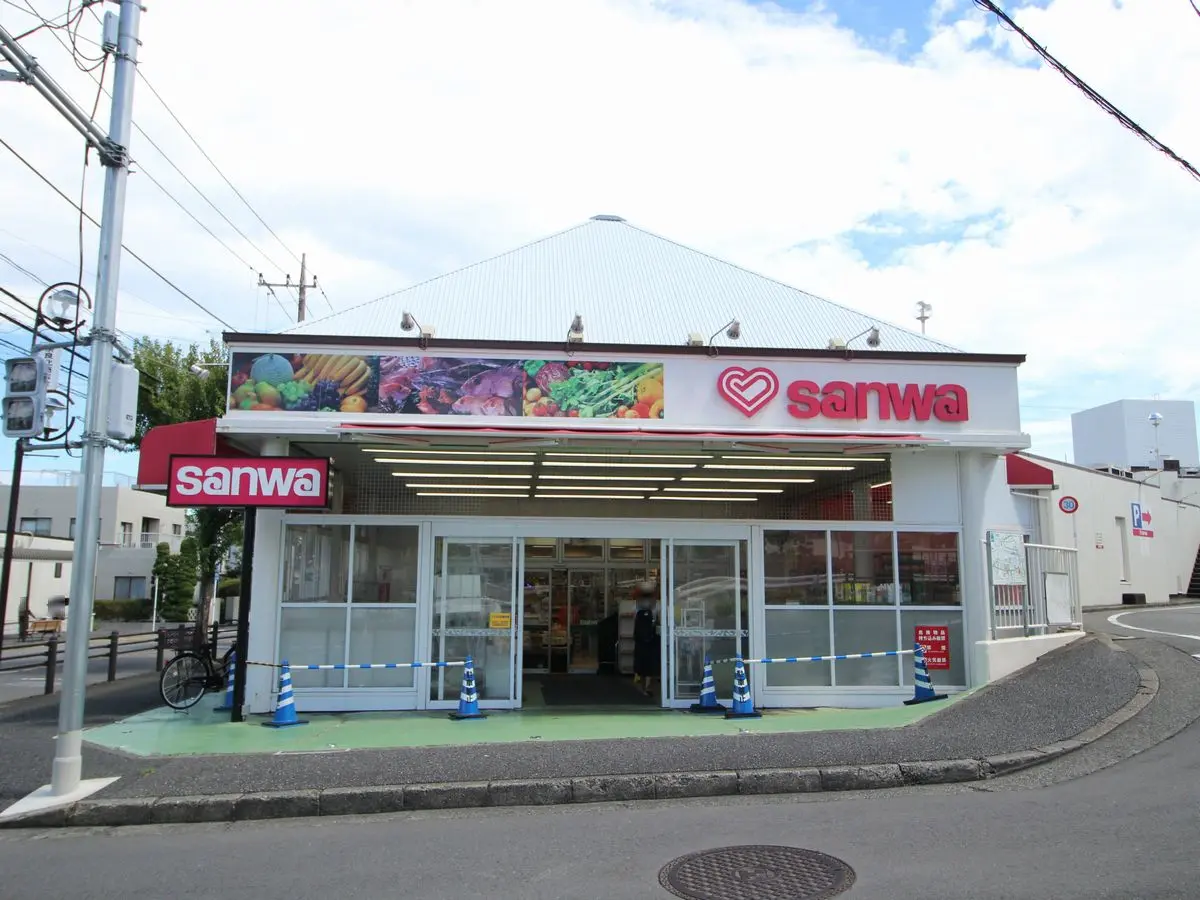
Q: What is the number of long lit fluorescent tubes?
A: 15